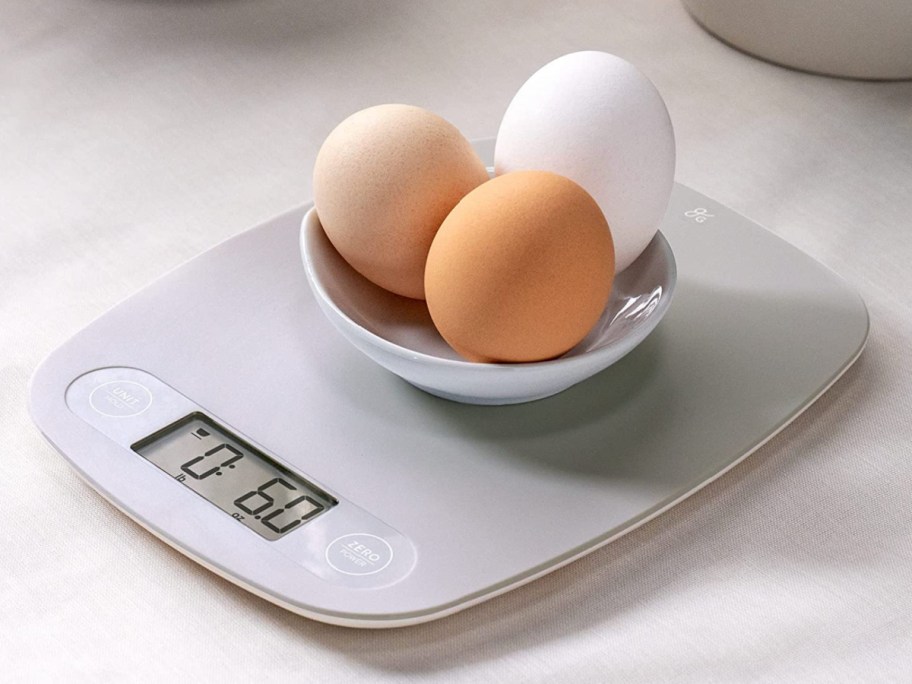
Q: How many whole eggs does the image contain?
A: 3